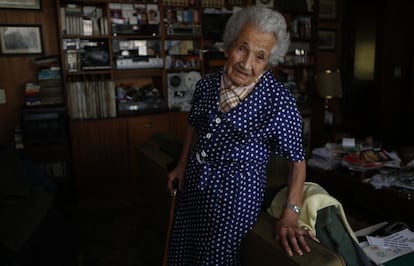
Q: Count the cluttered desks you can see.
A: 1